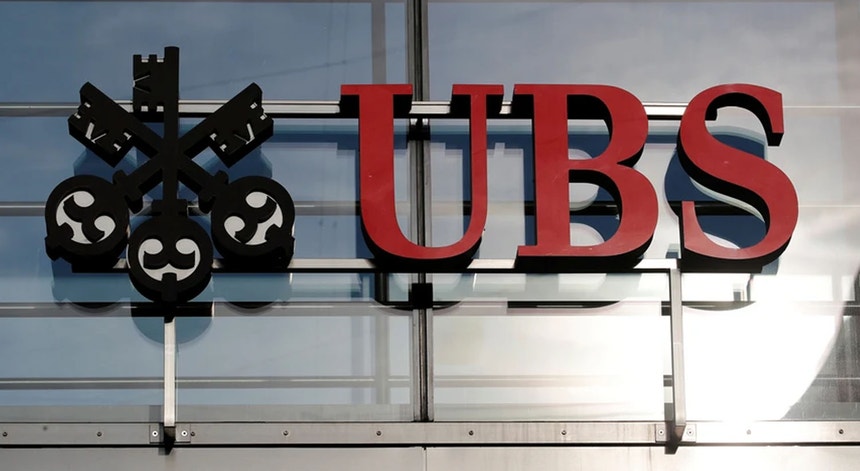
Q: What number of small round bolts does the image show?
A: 13